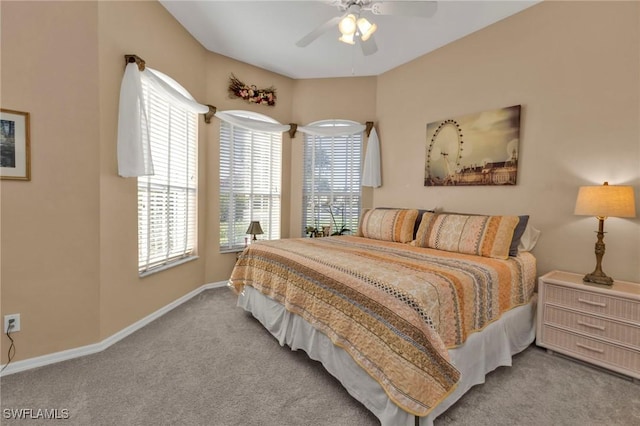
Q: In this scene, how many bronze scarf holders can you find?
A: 4